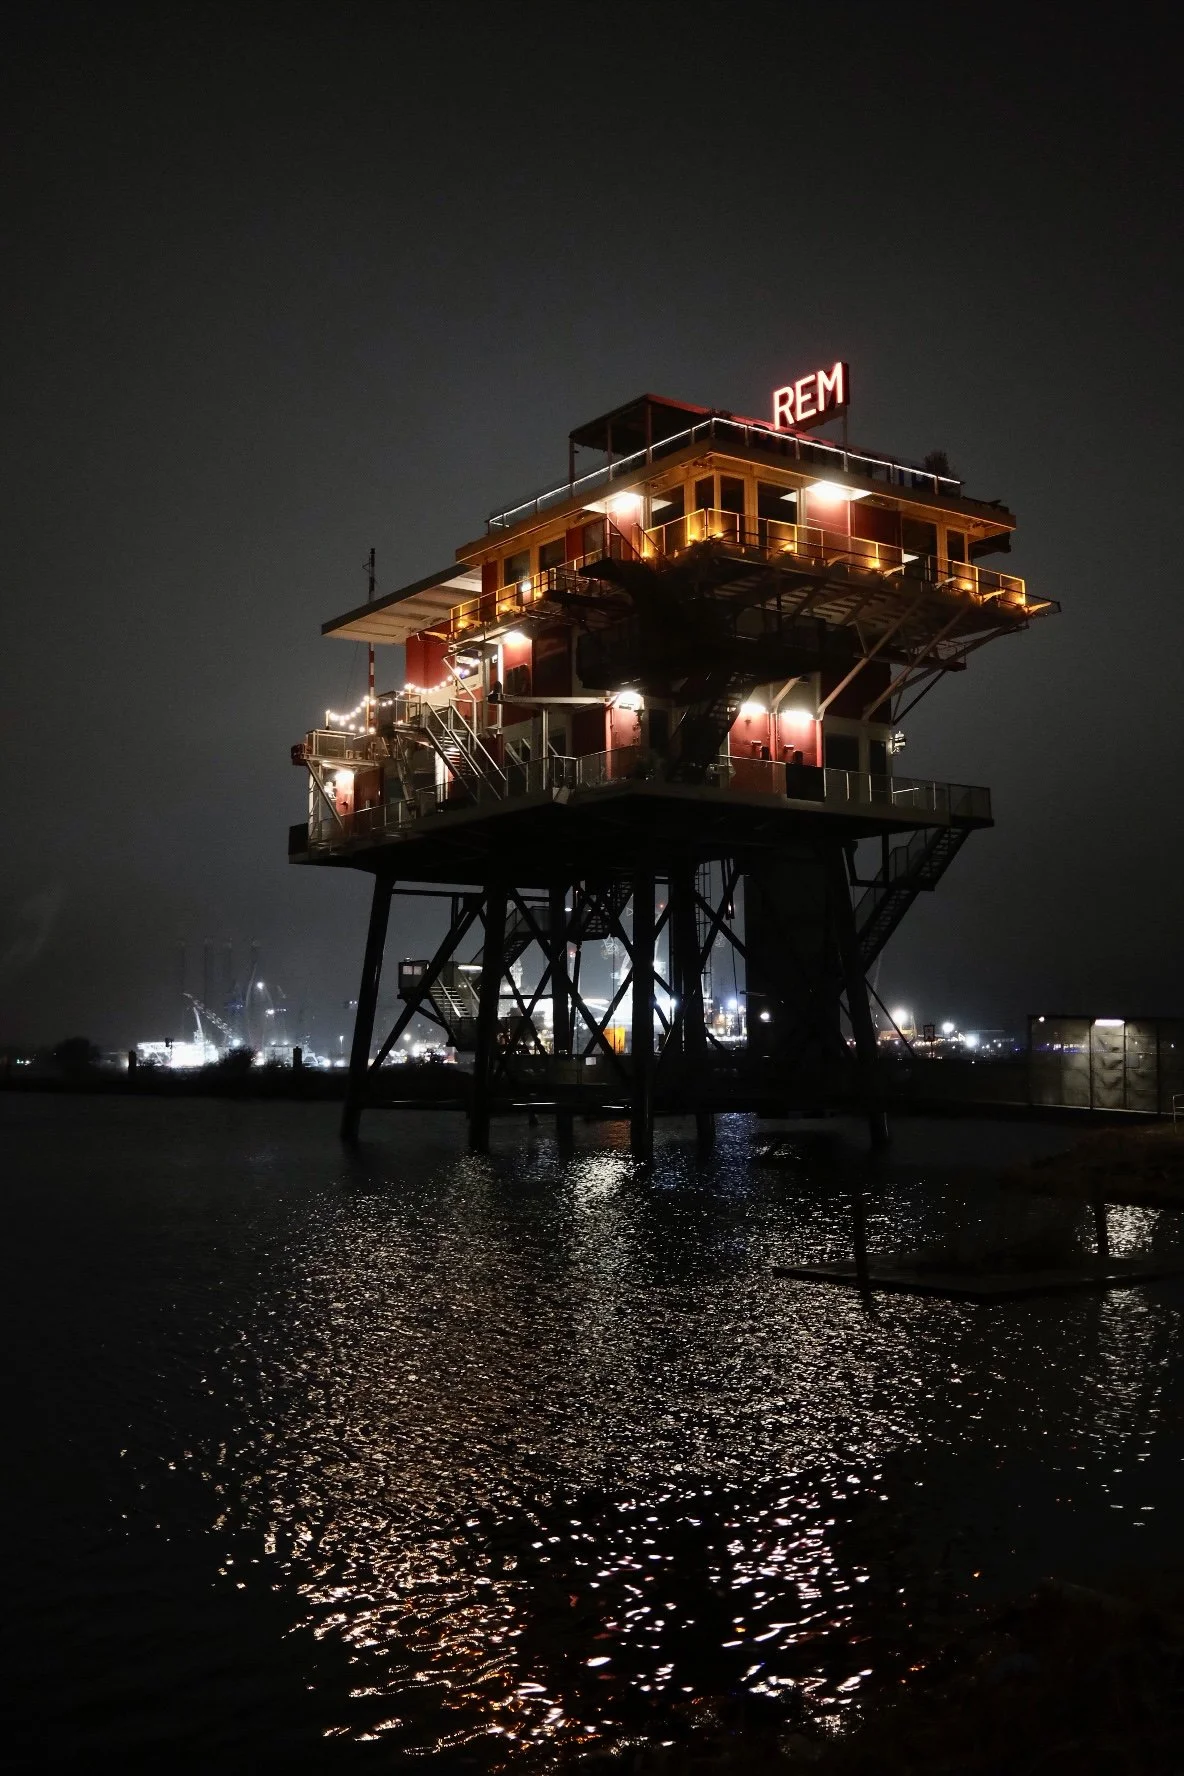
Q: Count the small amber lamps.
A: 10